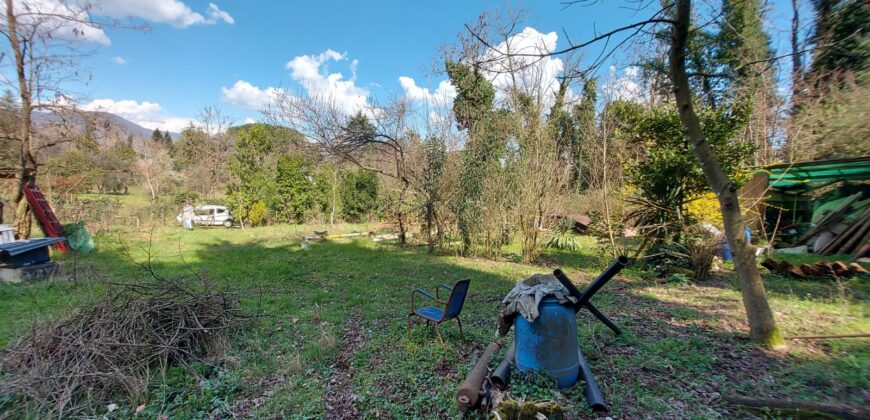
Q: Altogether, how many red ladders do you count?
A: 1